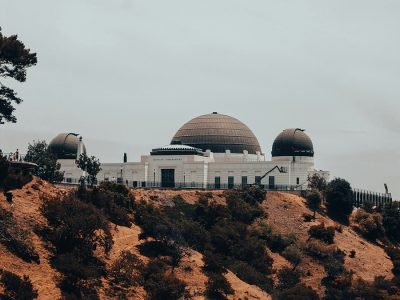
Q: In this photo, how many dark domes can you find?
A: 3